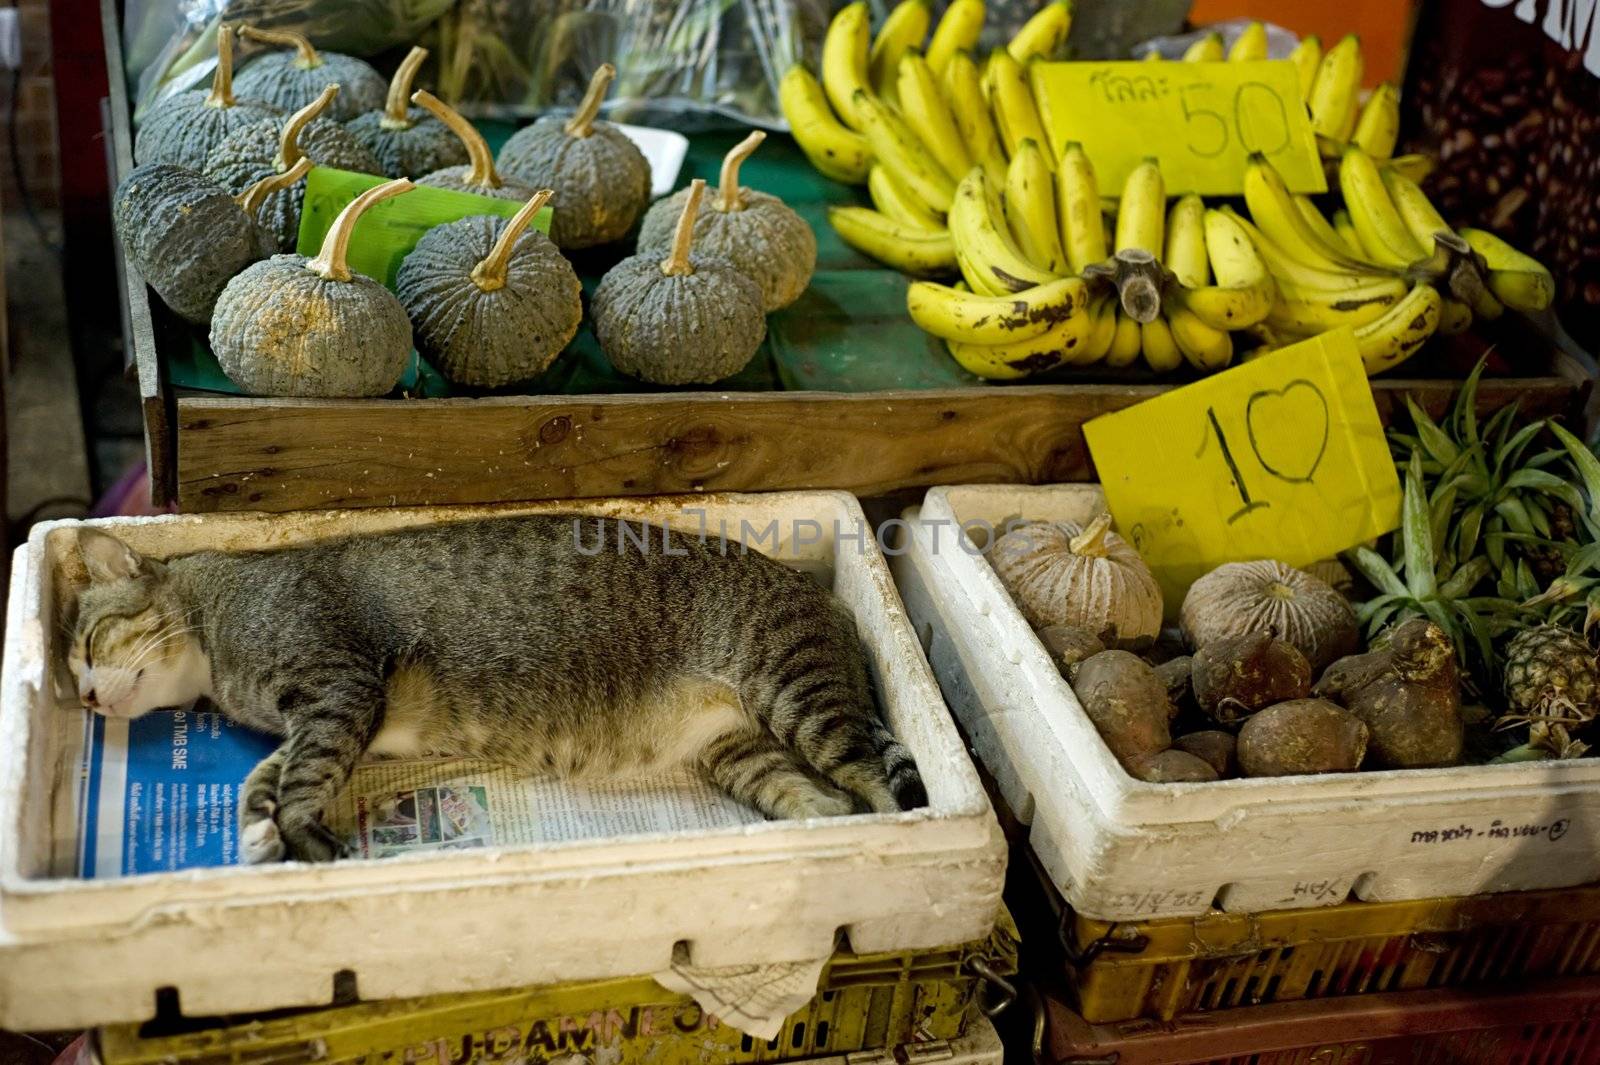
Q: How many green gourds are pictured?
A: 11